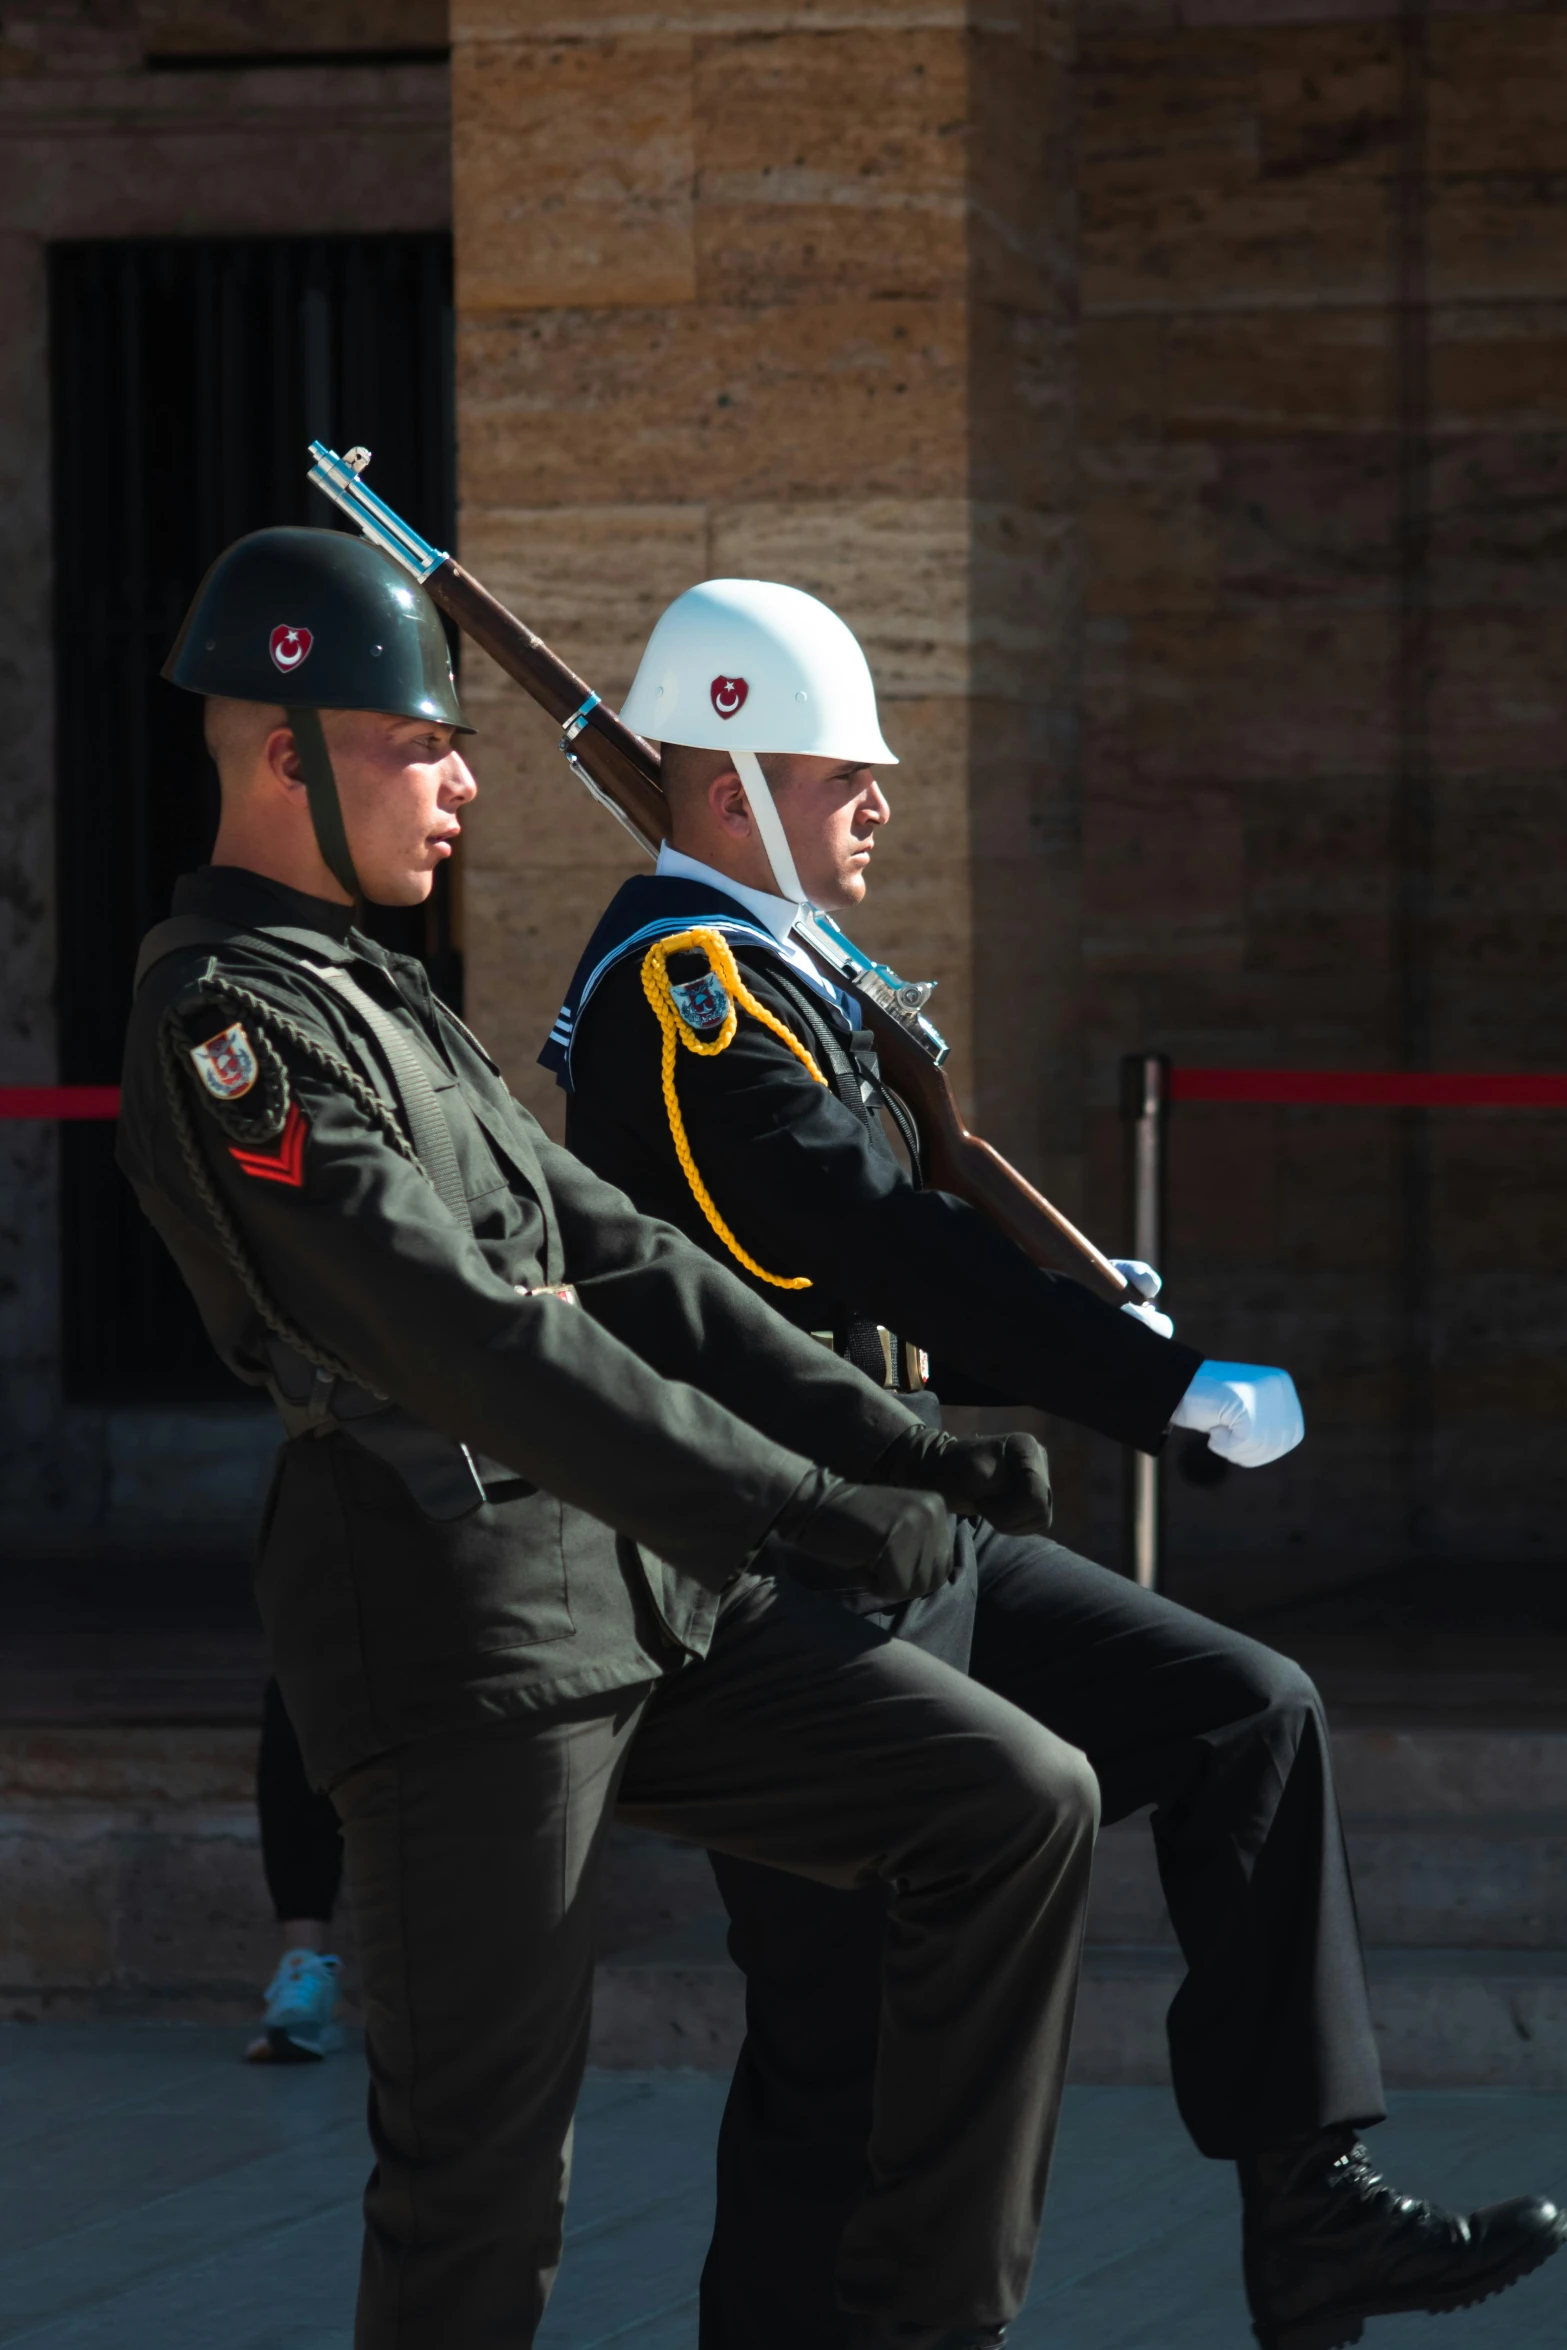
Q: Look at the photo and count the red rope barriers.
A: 2